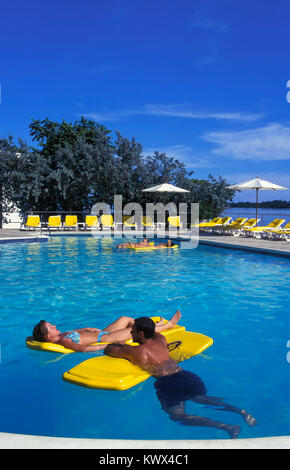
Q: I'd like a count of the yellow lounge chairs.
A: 14